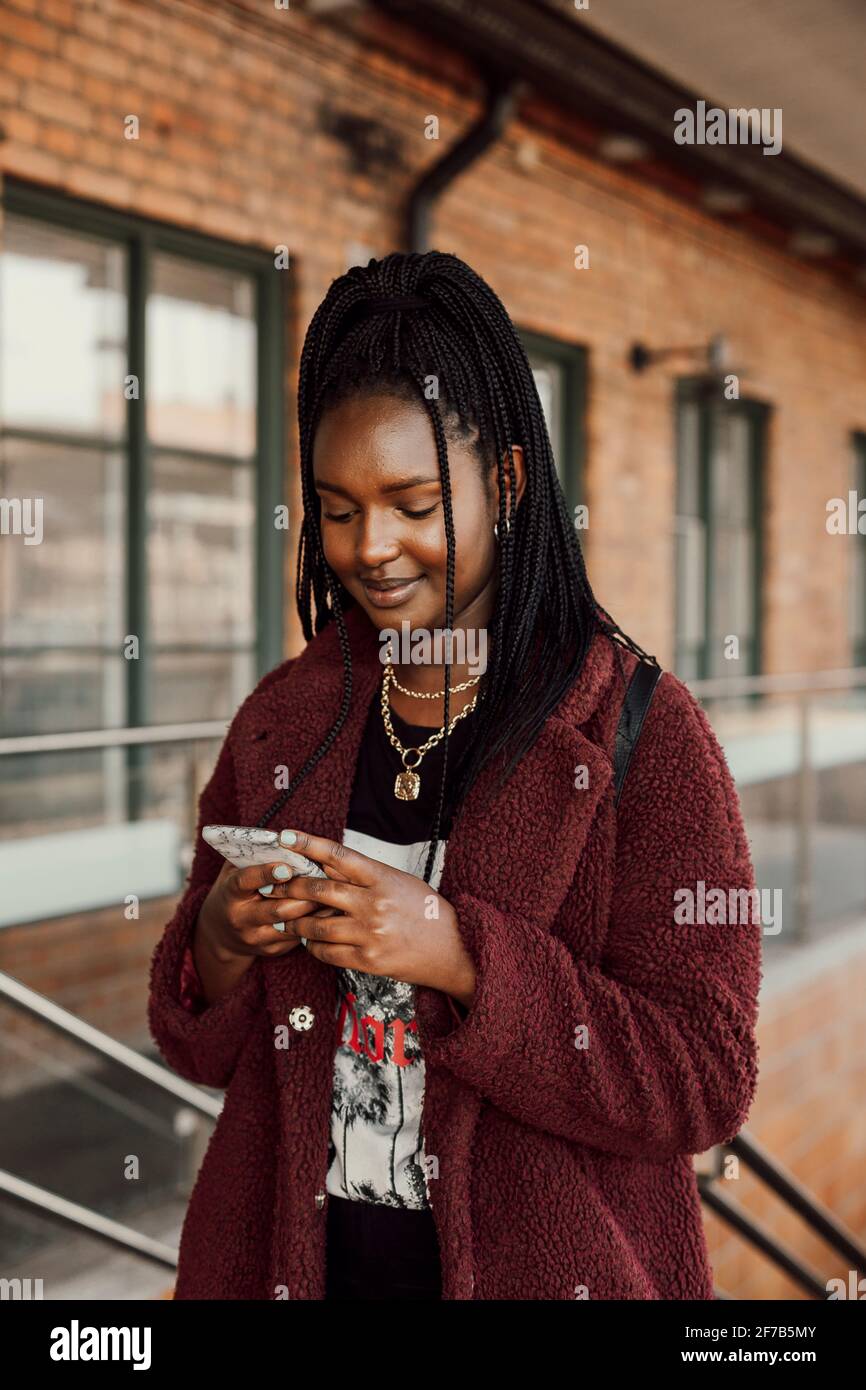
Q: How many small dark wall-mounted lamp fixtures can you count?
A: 1